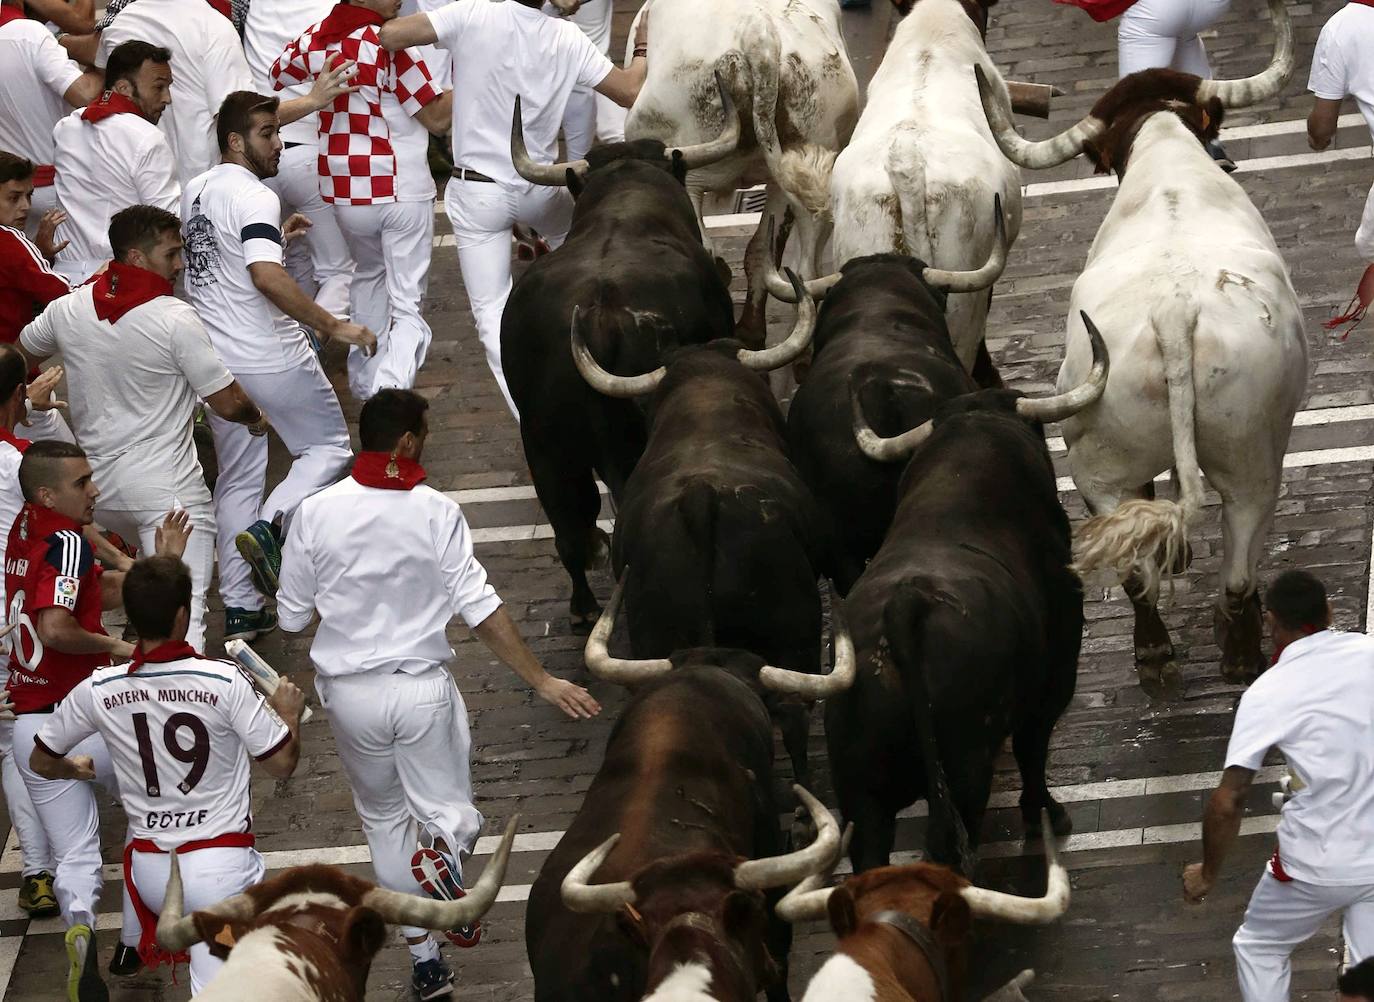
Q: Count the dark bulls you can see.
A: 5